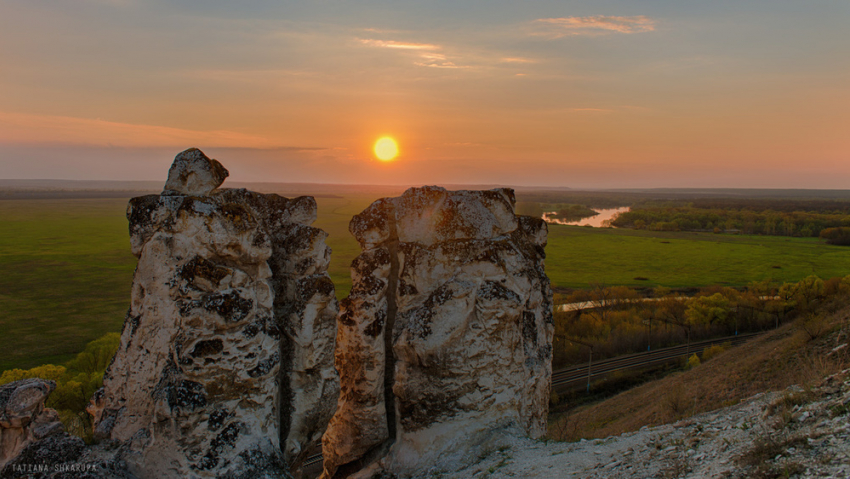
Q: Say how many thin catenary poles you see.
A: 5